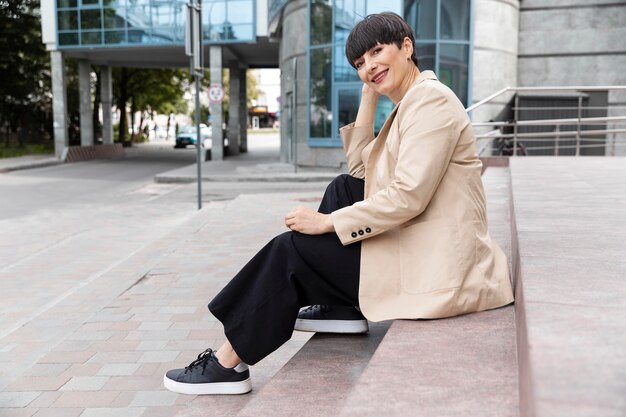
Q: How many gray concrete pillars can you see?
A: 6